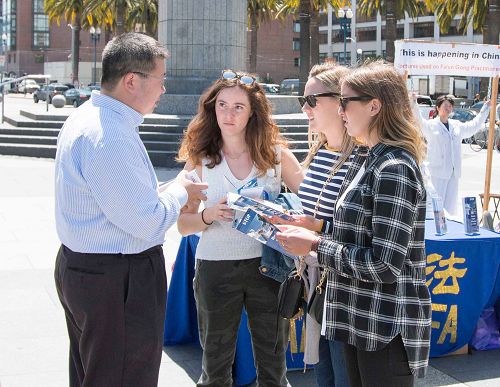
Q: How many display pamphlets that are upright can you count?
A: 2